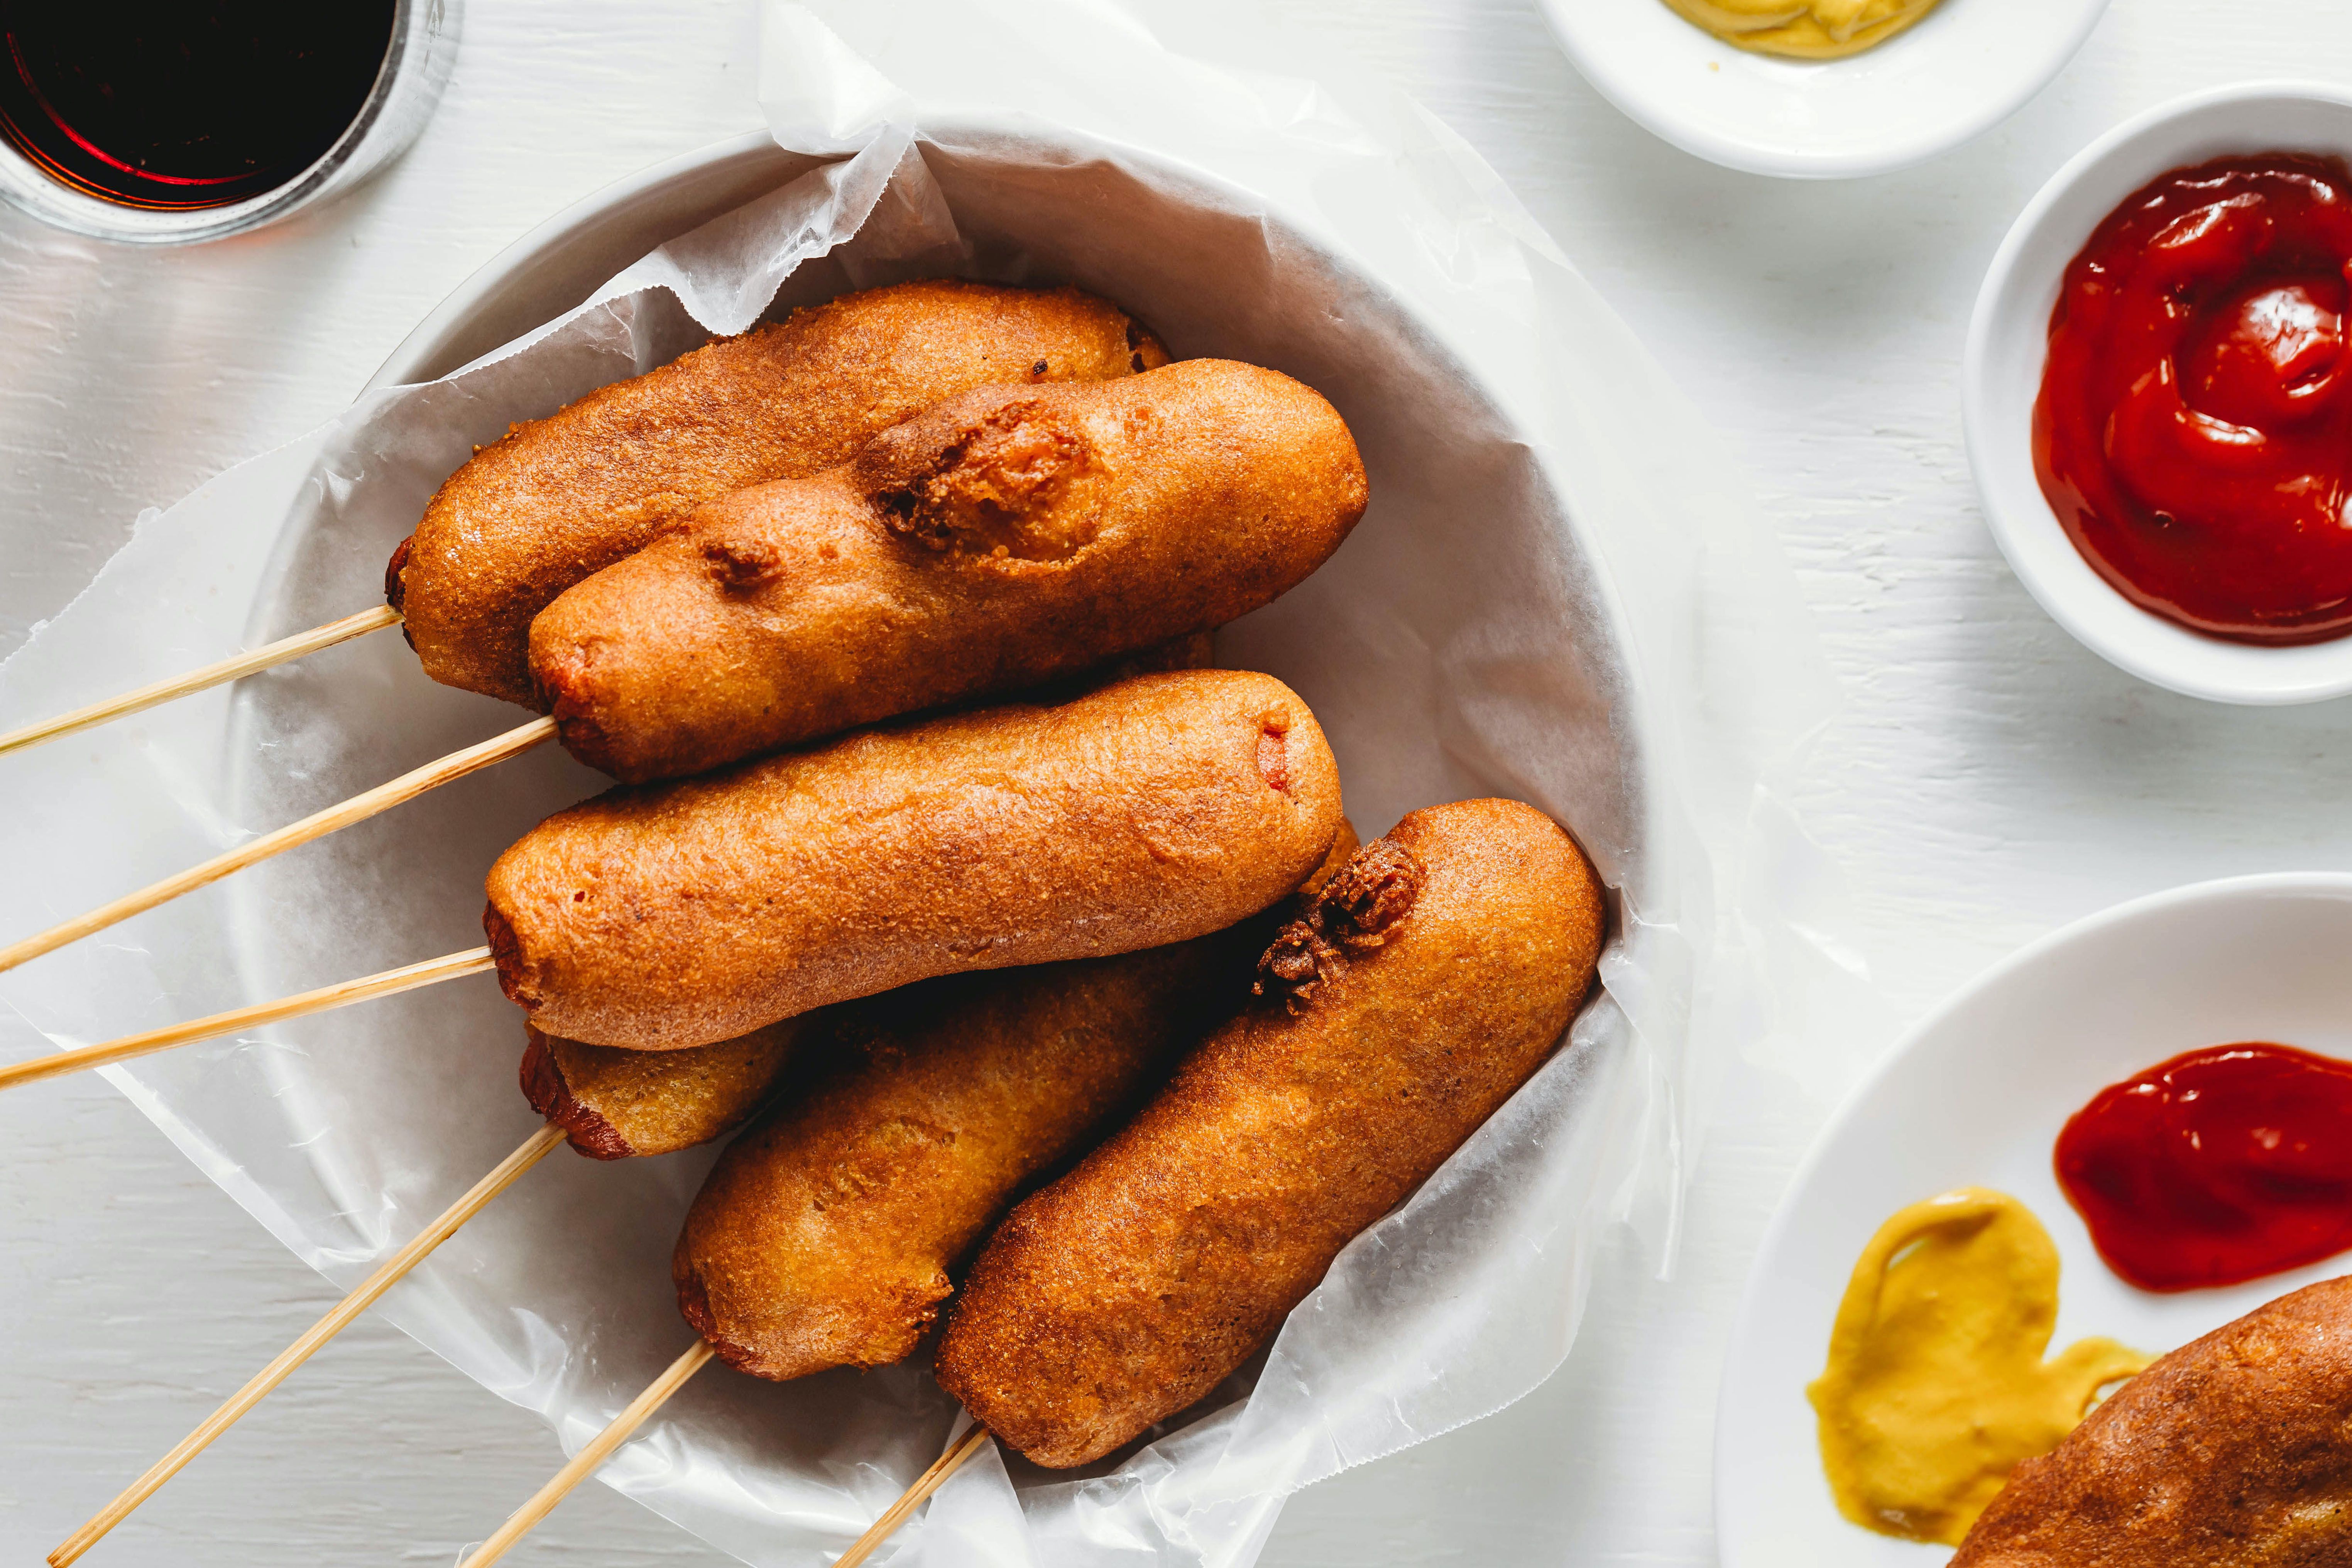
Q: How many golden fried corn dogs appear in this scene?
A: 7